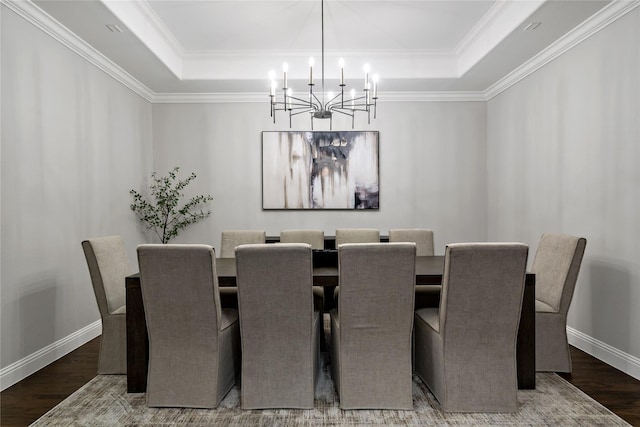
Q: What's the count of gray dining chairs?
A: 10